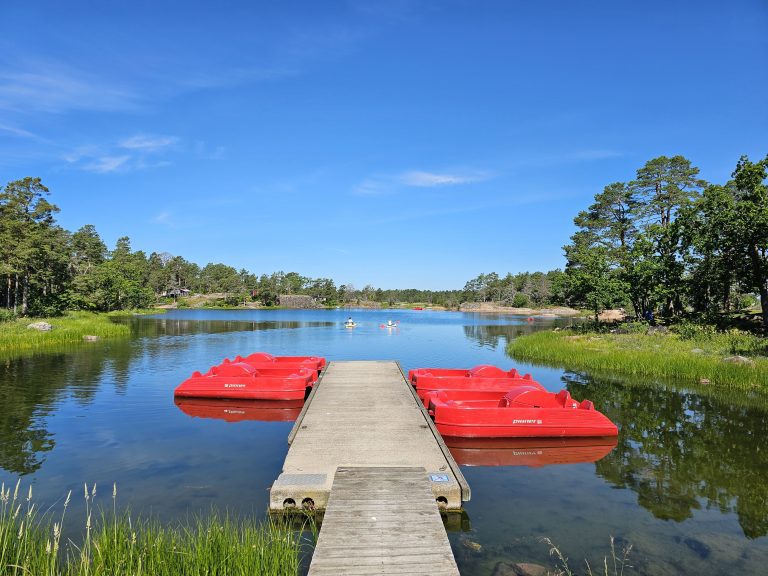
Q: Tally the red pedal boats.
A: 4